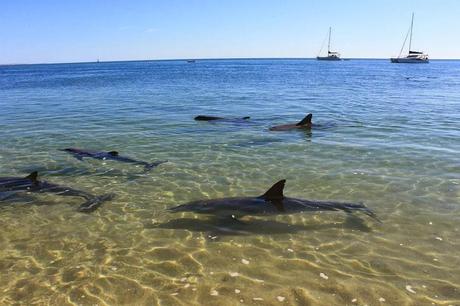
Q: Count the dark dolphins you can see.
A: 5